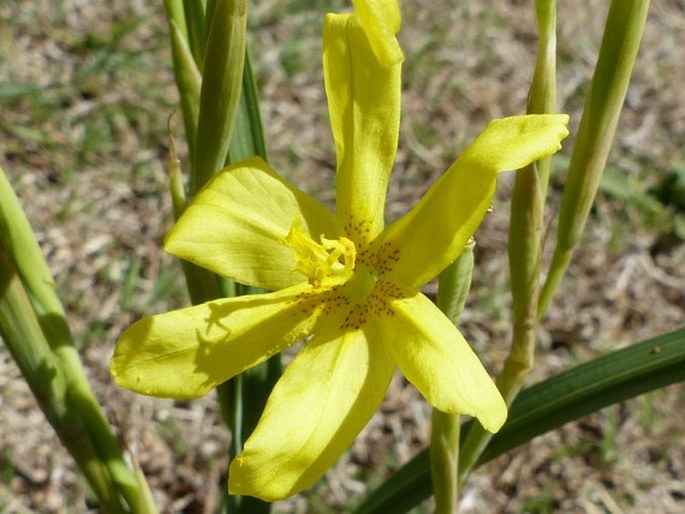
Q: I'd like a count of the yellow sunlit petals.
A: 6